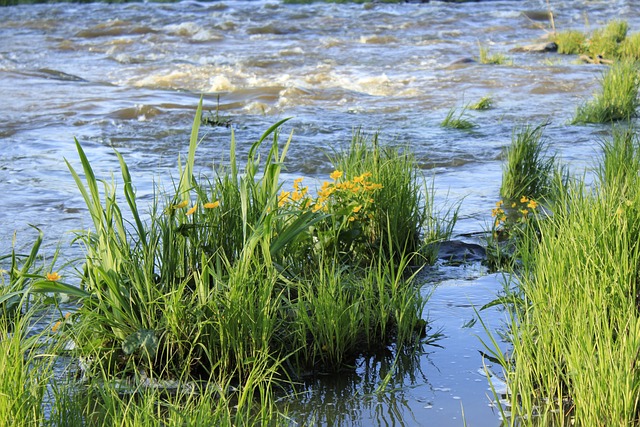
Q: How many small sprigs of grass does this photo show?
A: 3